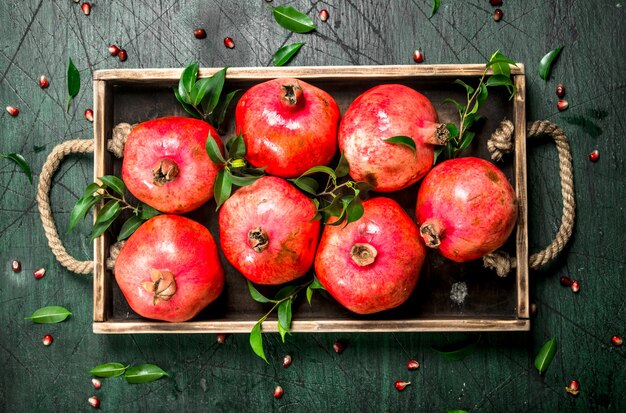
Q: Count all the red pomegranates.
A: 7